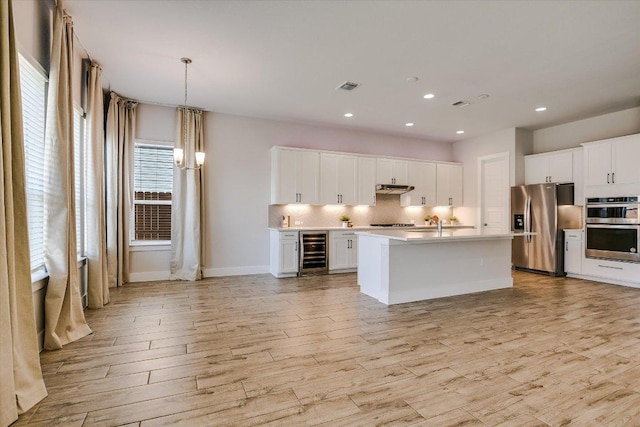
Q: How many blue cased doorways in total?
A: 0